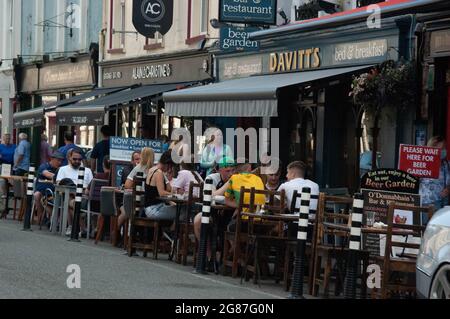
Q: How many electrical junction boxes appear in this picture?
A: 0